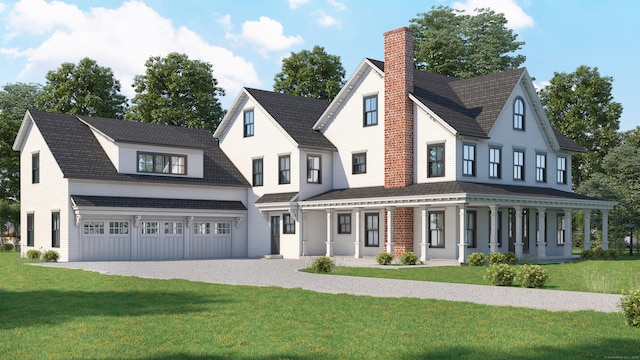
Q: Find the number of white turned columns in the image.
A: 11